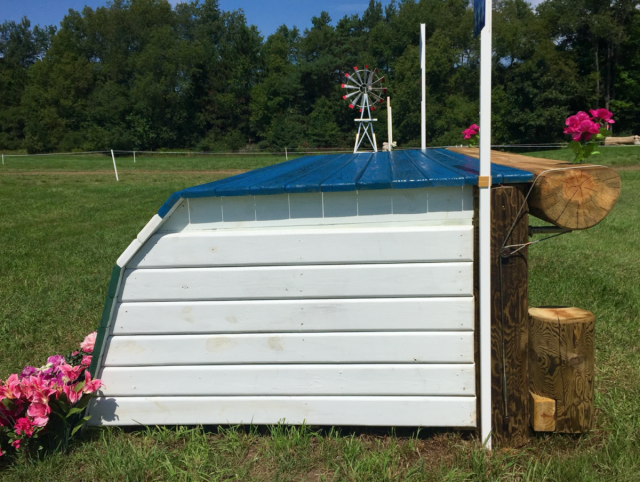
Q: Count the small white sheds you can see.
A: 1